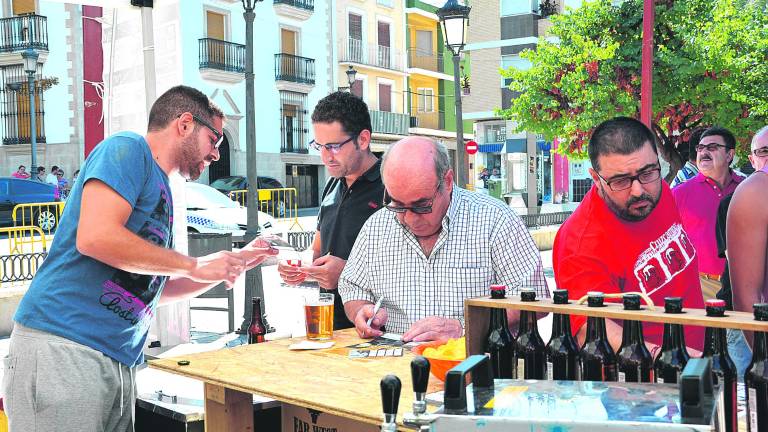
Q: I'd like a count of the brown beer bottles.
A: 9